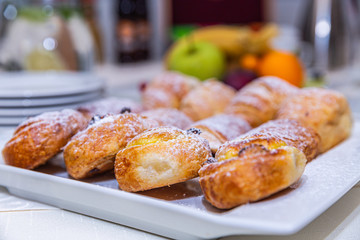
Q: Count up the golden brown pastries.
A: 12